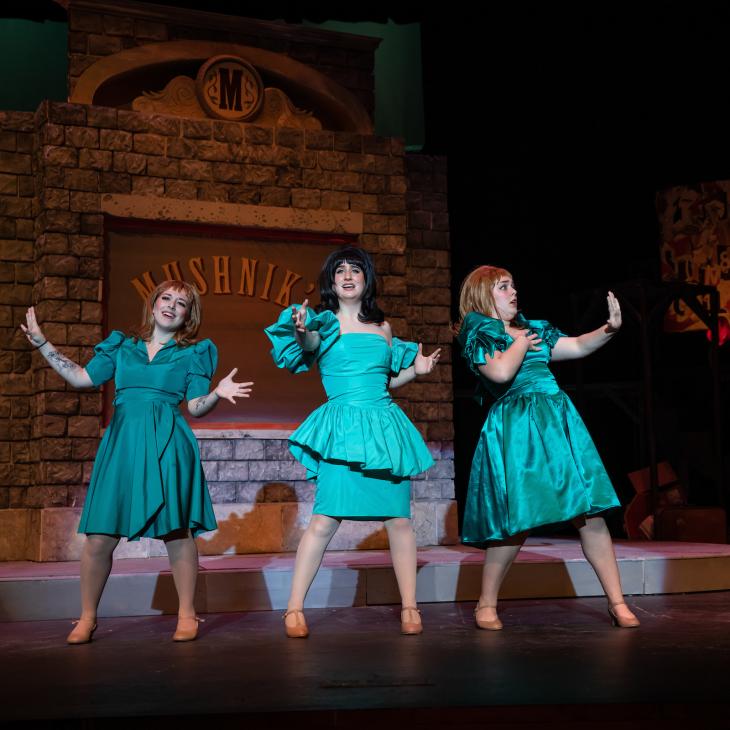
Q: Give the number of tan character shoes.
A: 6